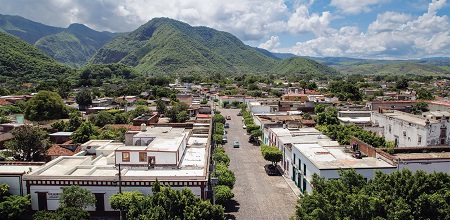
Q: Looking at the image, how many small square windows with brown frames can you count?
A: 2